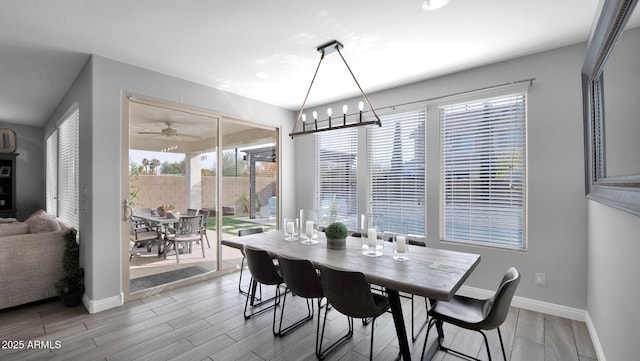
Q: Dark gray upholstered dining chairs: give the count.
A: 8